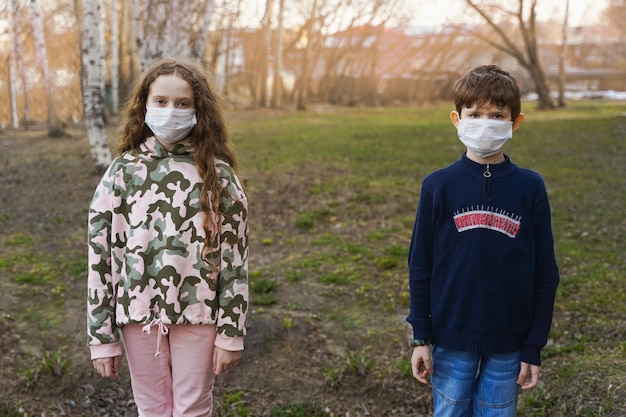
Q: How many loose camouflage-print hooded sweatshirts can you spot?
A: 1